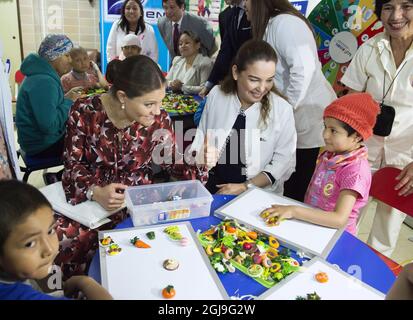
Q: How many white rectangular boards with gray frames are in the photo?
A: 3